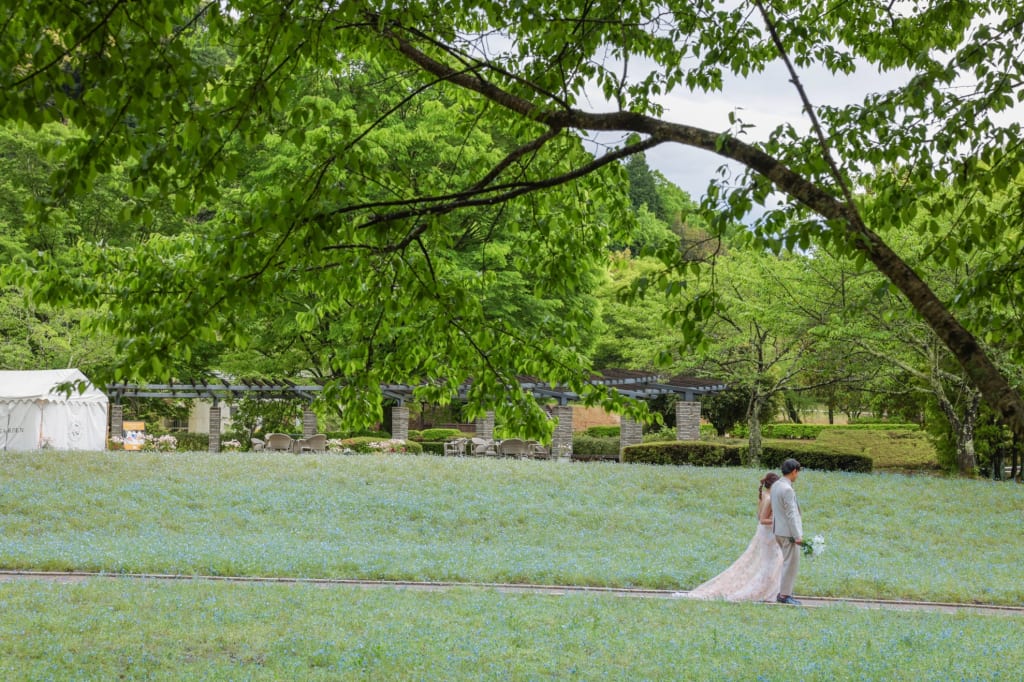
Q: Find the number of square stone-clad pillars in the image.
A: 8